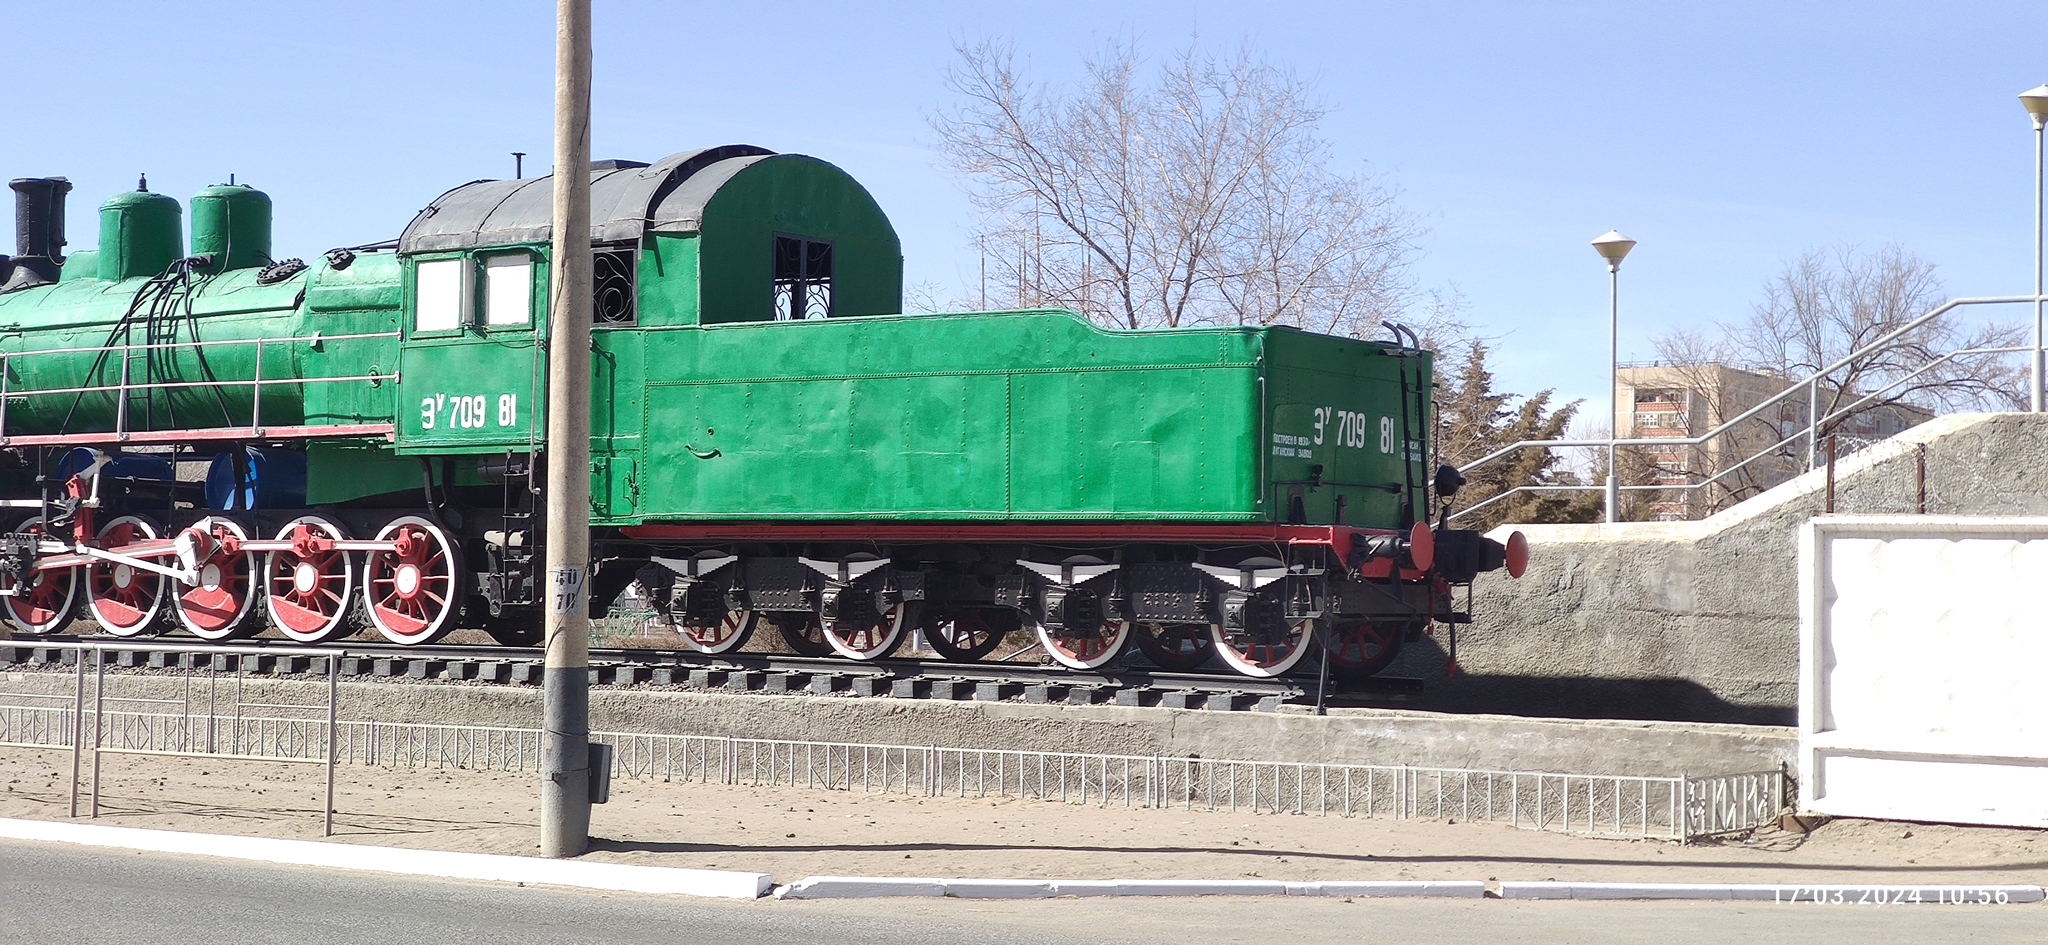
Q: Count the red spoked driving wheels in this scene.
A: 5